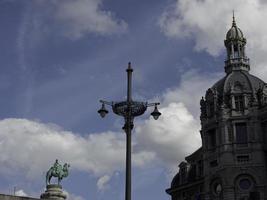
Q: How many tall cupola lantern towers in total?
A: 1